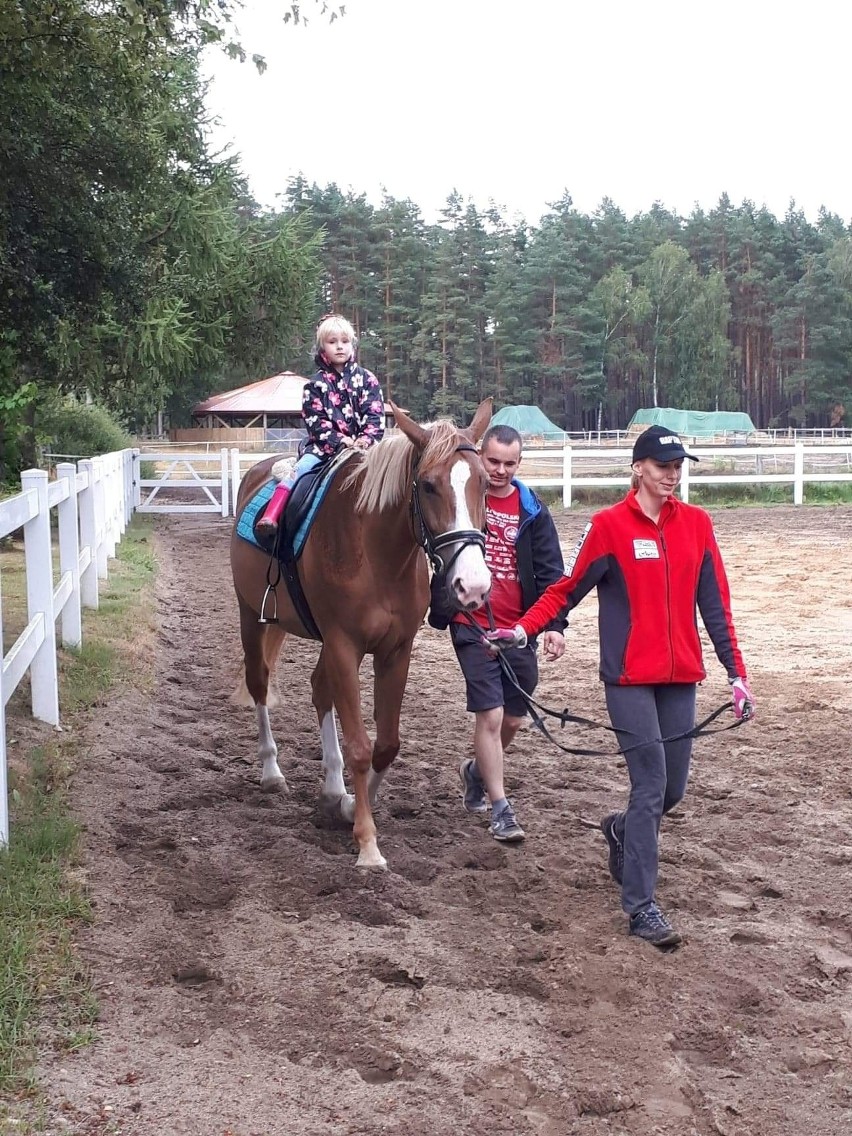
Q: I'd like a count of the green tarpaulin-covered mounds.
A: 2